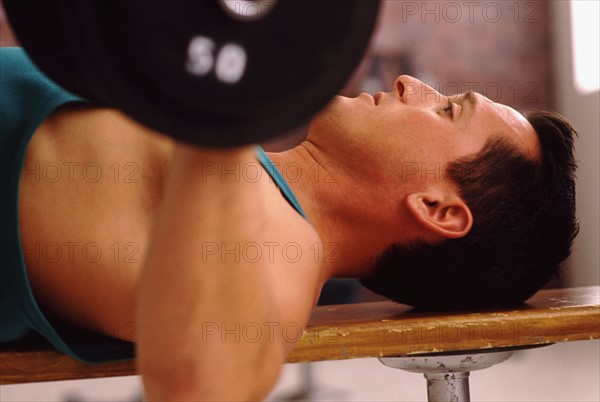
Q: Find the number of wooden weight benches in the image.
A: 1